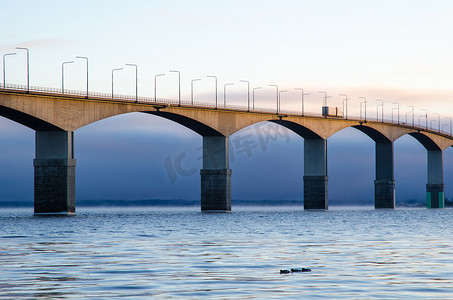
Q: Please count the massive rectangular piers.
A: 5